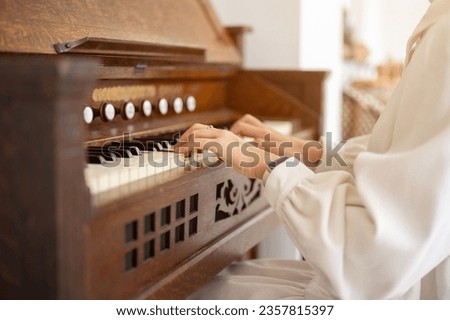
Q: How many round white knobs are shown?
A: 7